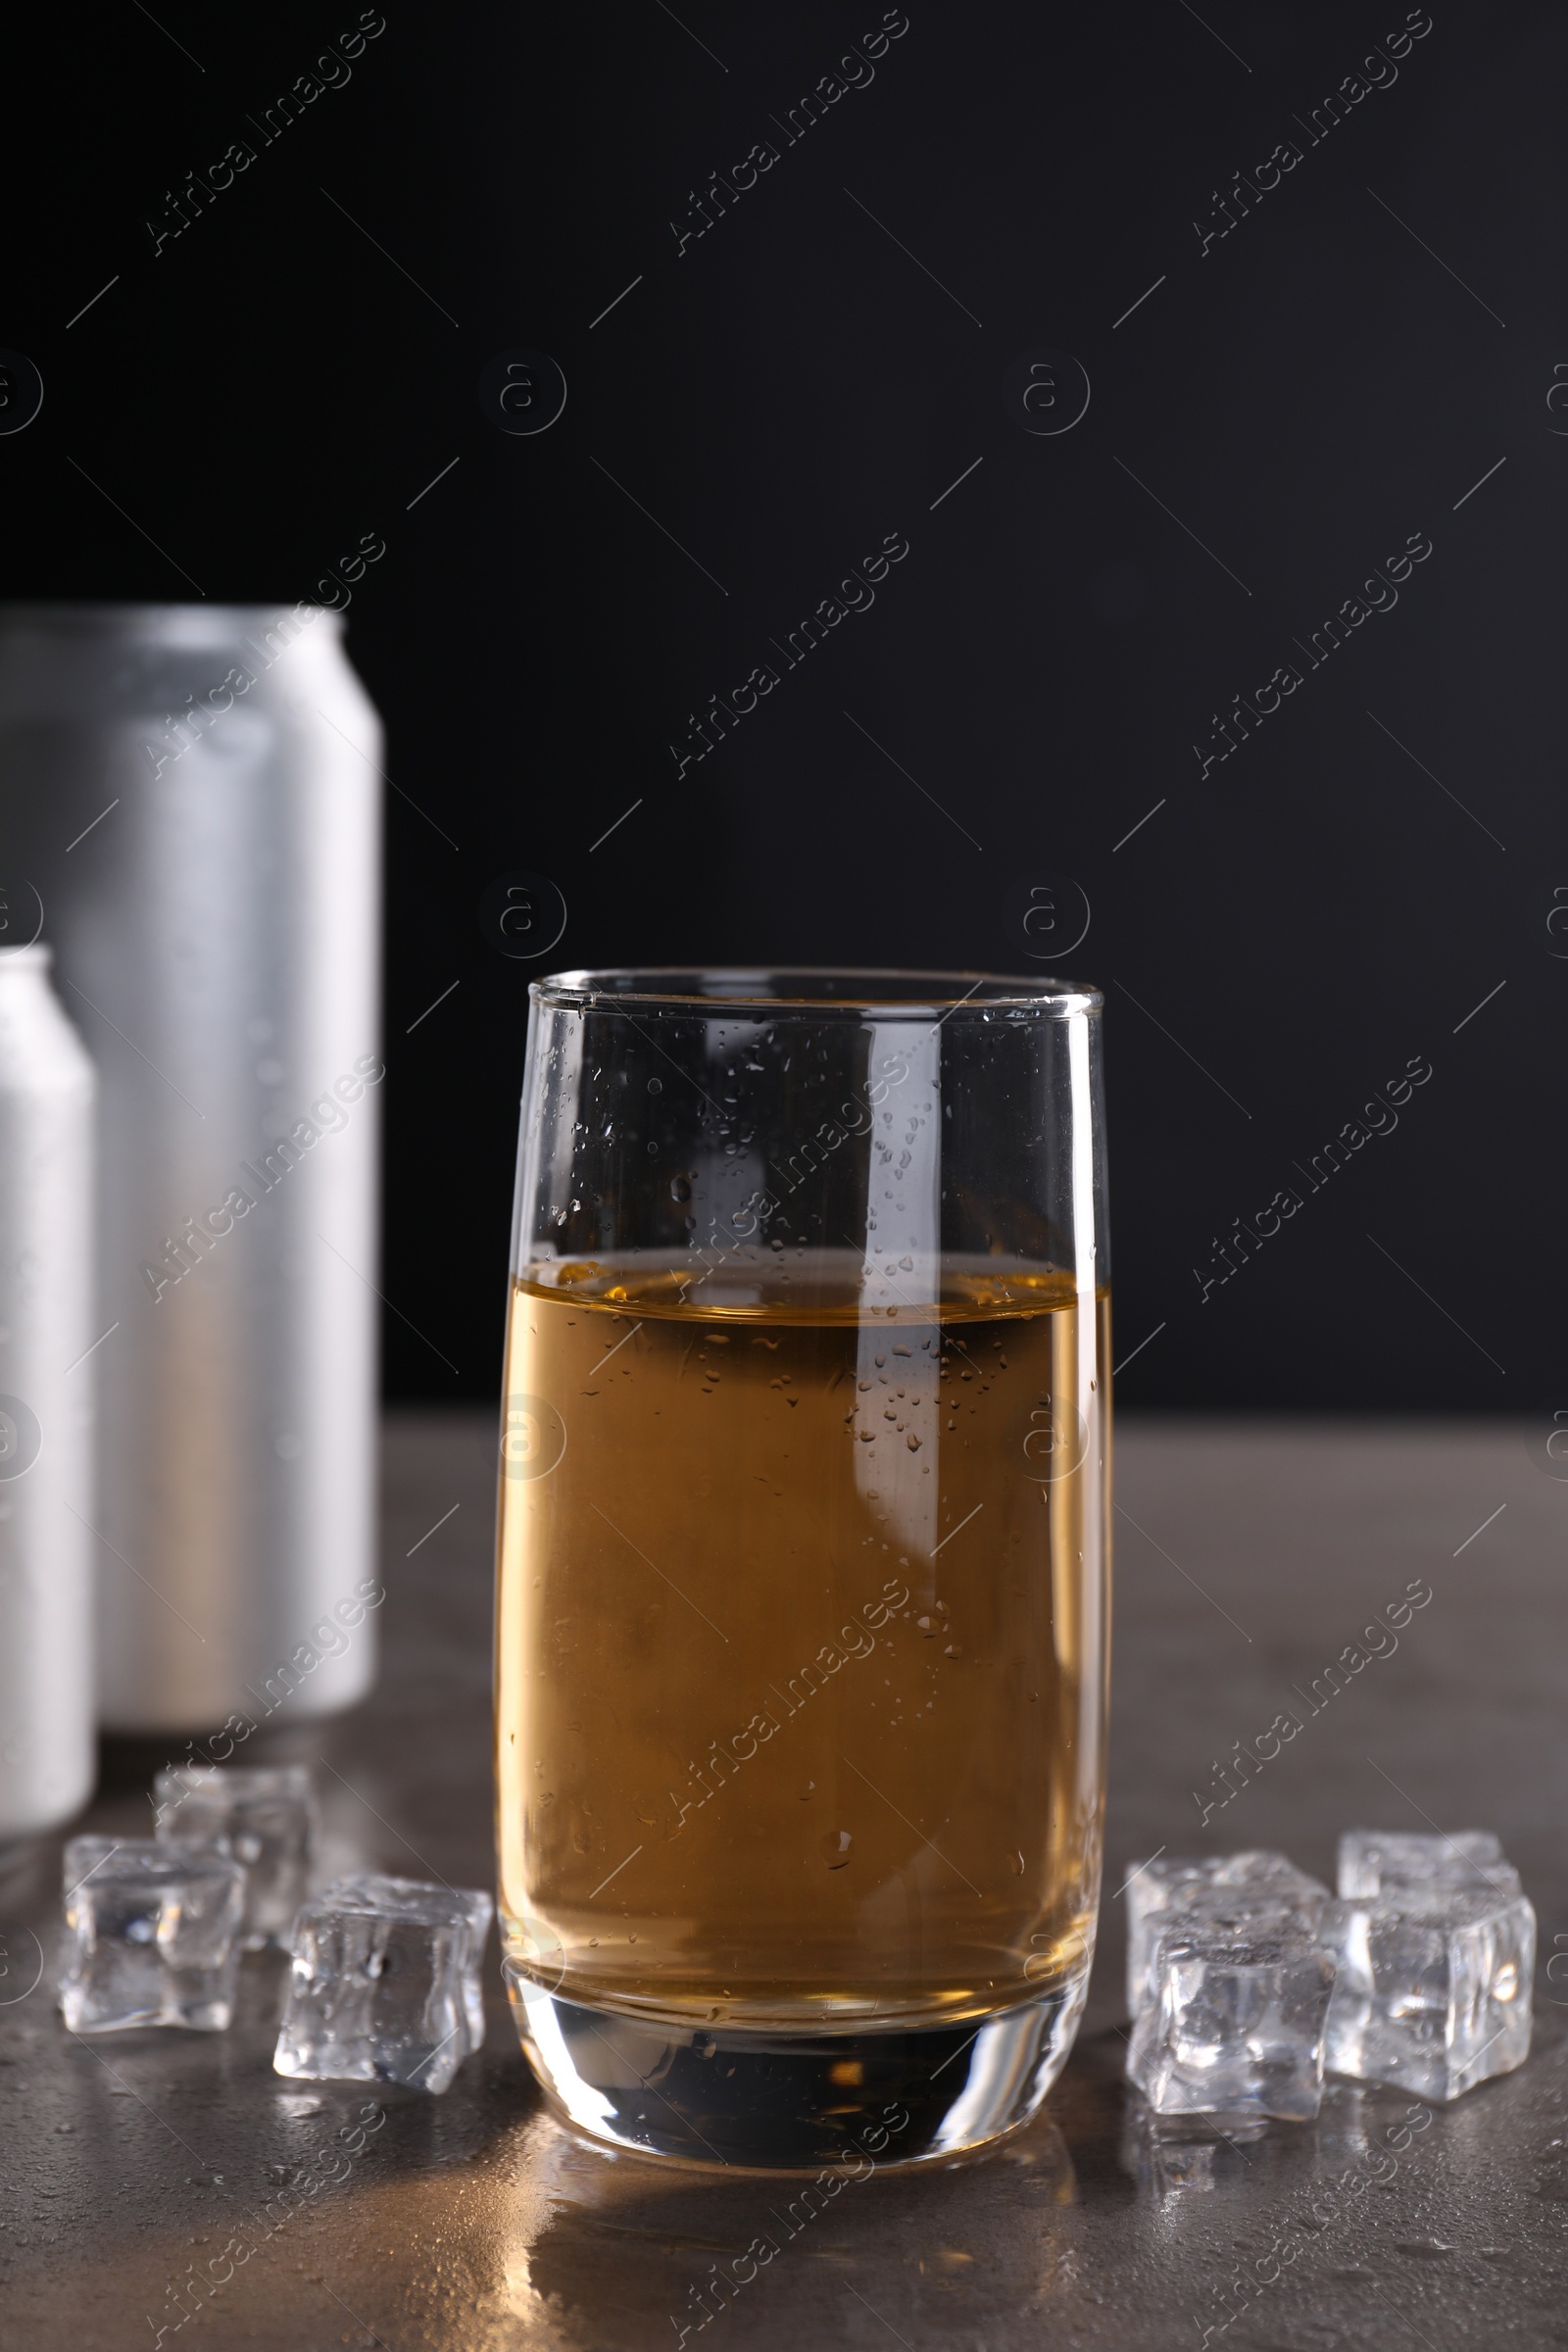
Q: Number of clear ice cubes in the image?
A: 7